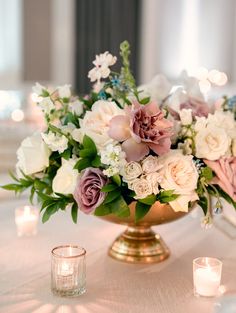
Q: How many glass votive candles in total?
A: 3